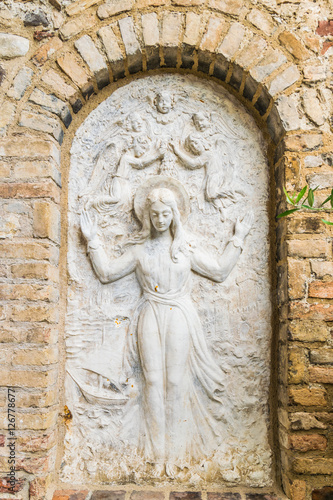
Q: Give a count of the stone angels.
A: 5